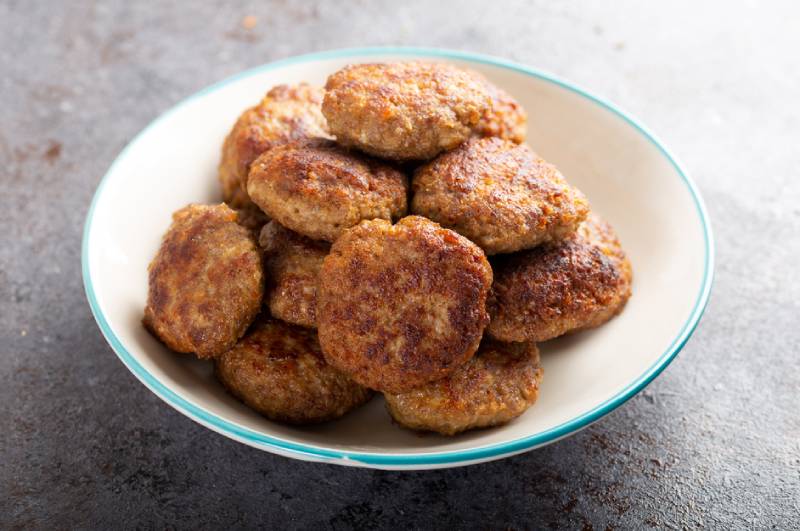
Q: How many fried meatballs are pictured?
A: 11